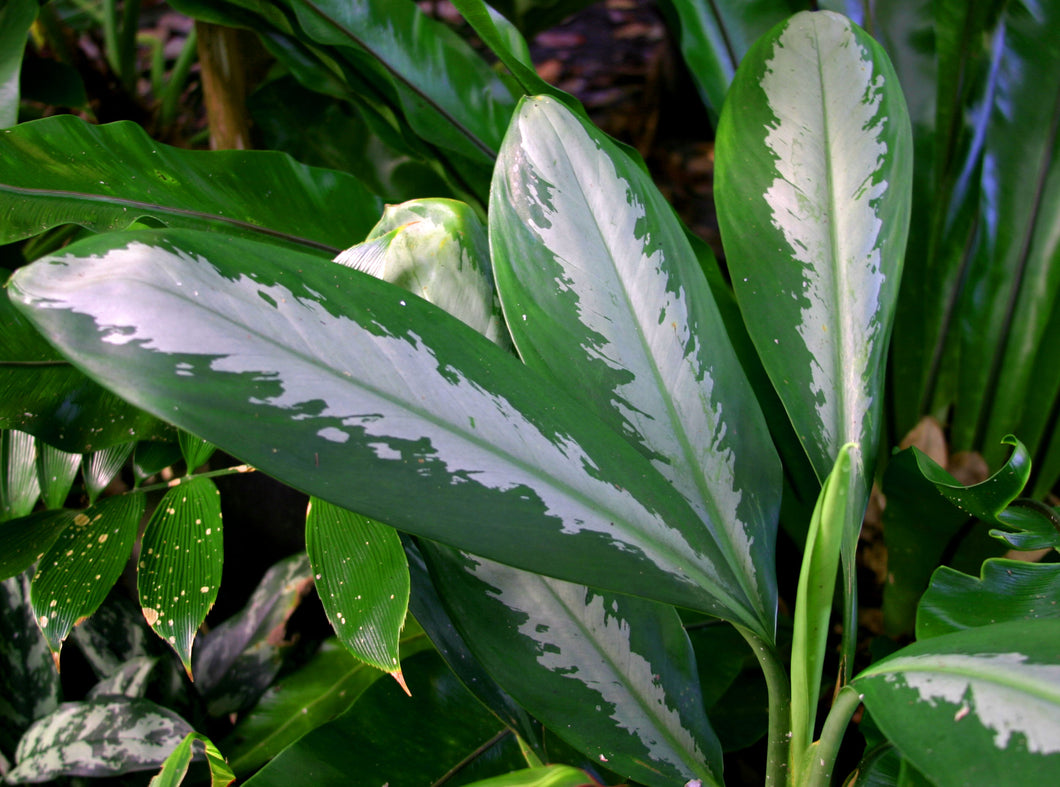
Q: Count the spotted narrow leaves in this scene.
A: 3